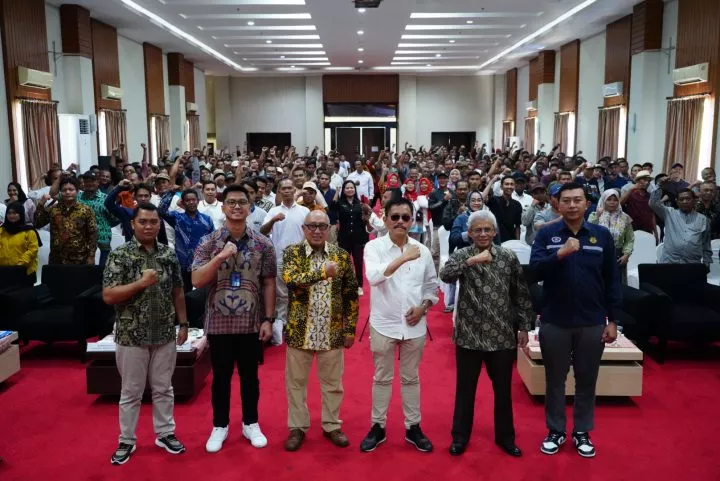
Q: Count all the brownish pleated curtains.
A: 9